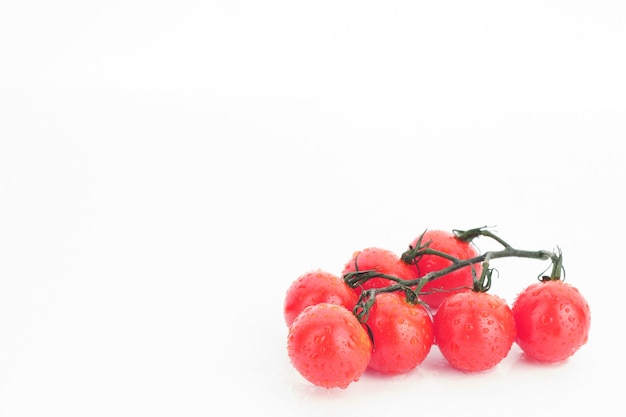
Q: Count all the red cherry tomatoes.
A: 7